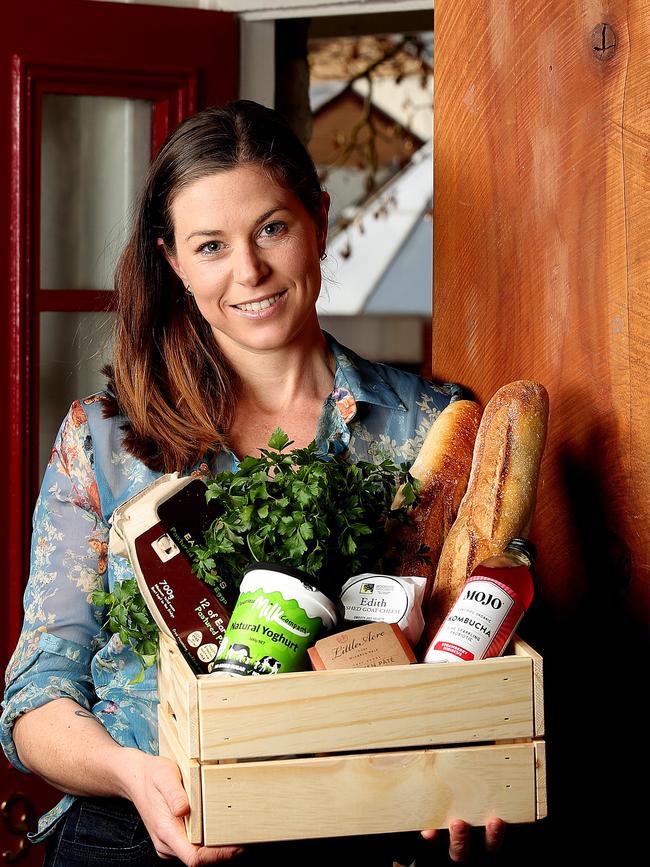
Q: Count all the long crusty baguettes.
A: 2